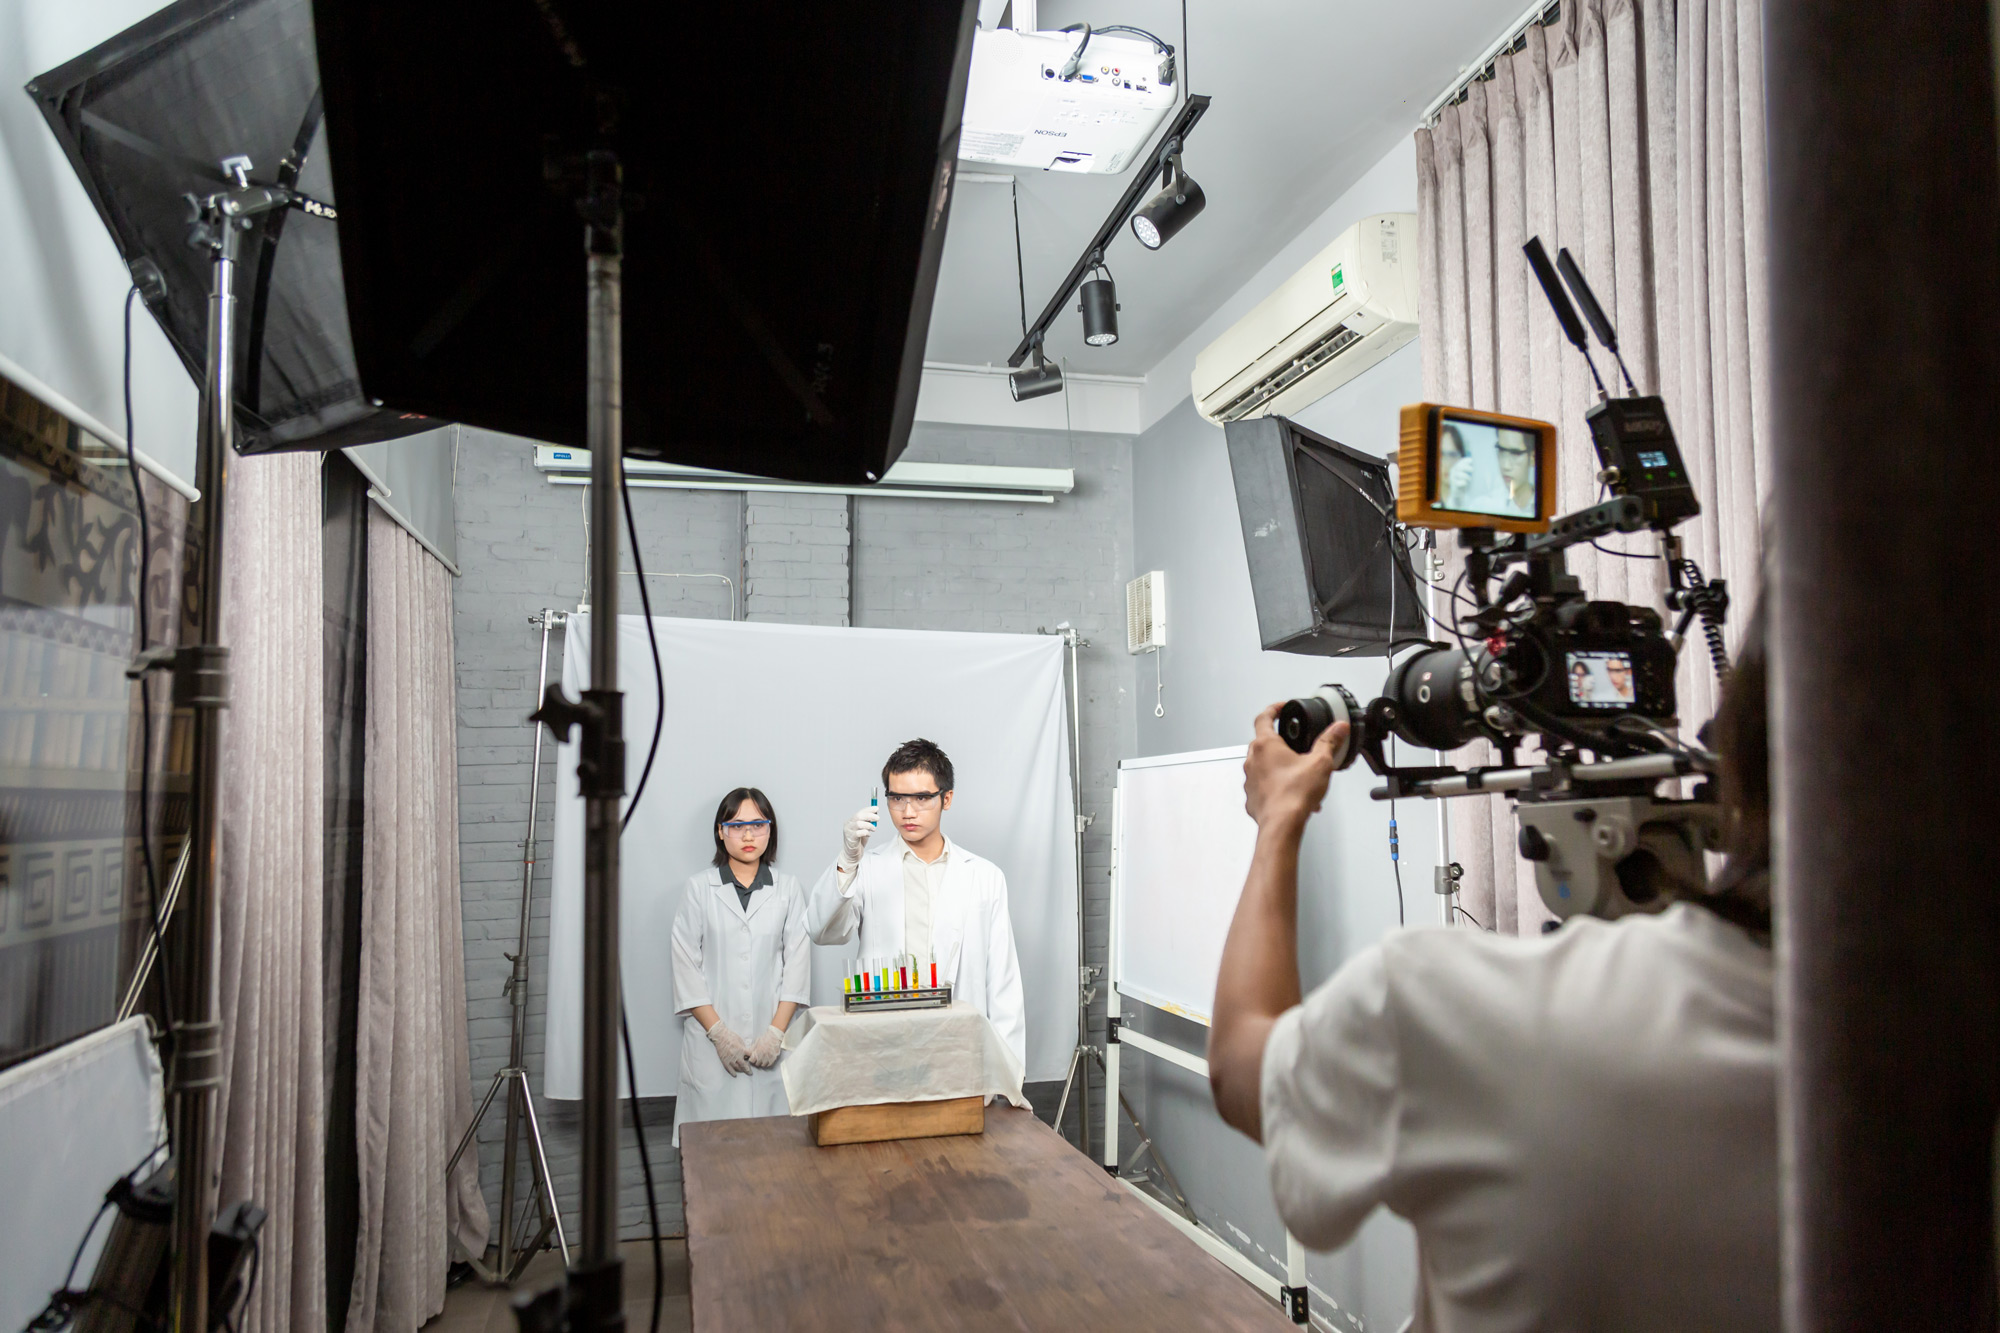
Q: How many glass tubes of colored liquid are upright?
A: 10